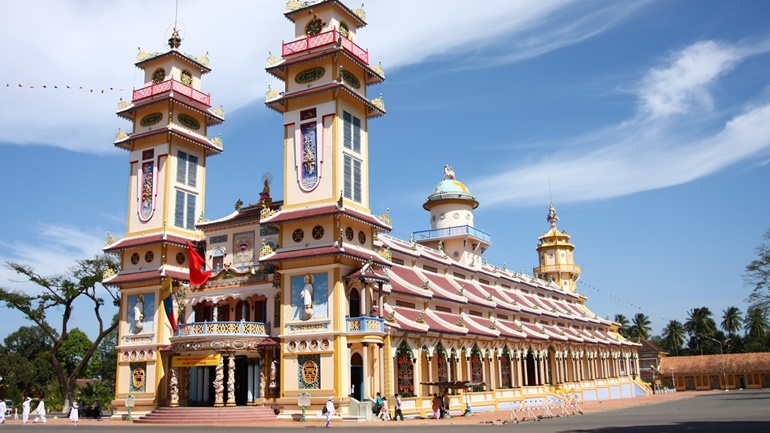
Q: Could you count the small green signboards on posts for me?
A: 2